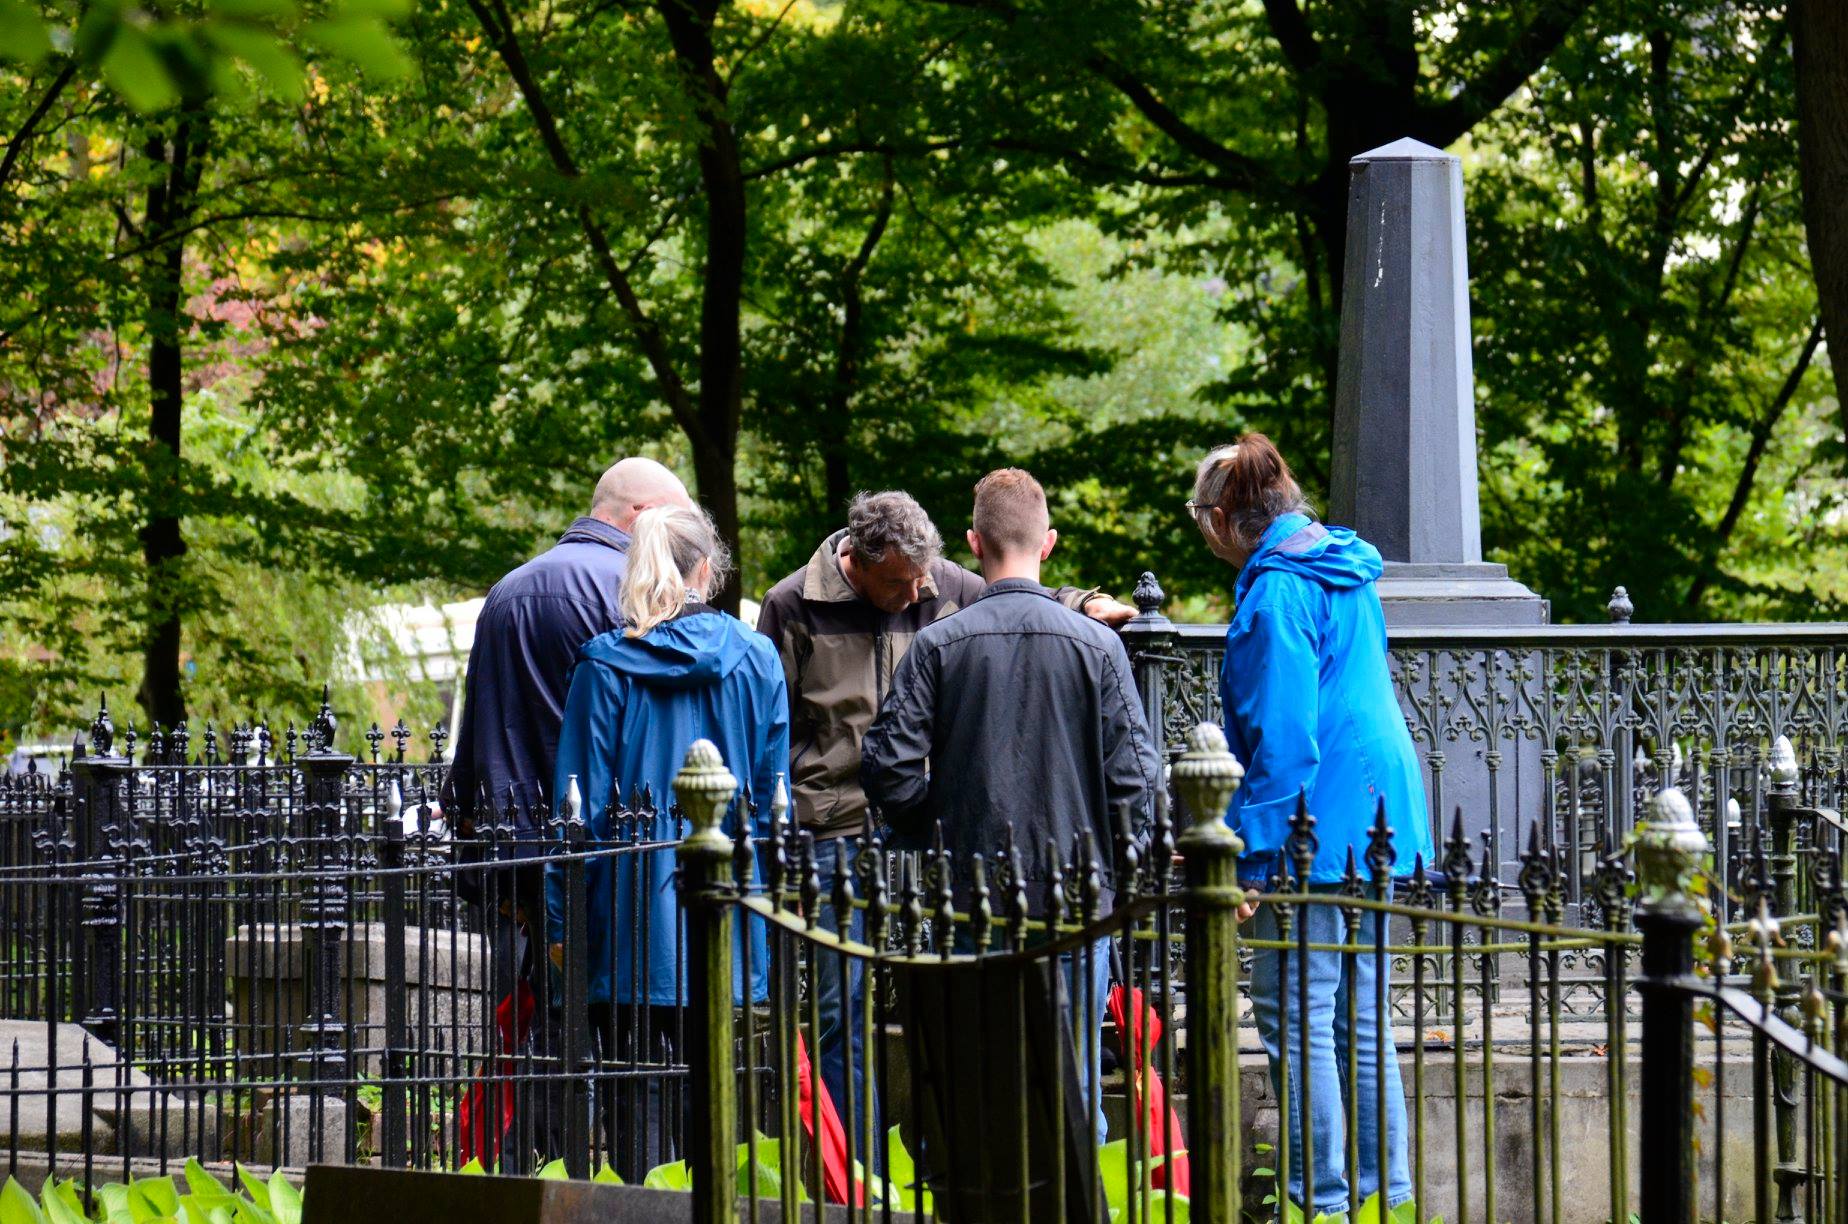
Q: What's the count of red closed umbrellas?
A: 3